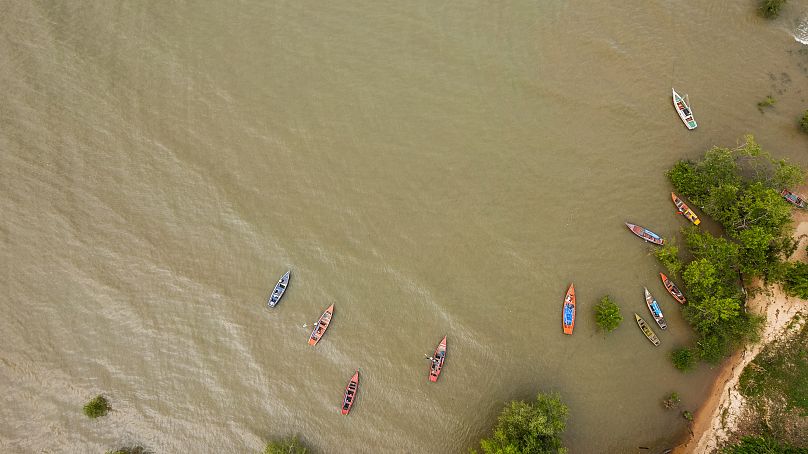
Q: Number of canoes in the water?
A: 11